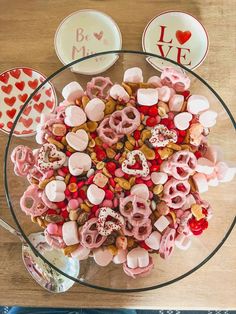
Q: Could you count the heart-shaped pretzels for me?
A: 4